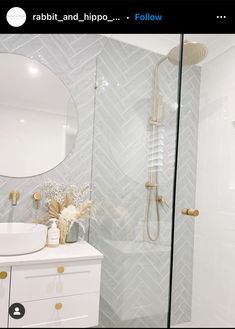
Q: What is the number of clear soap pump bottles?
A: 1